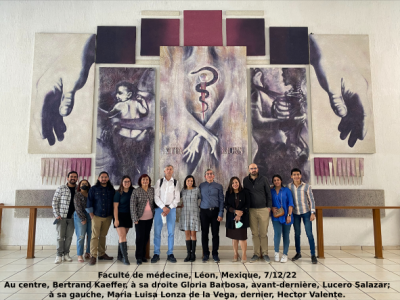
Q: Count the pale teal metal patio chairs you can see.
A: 0